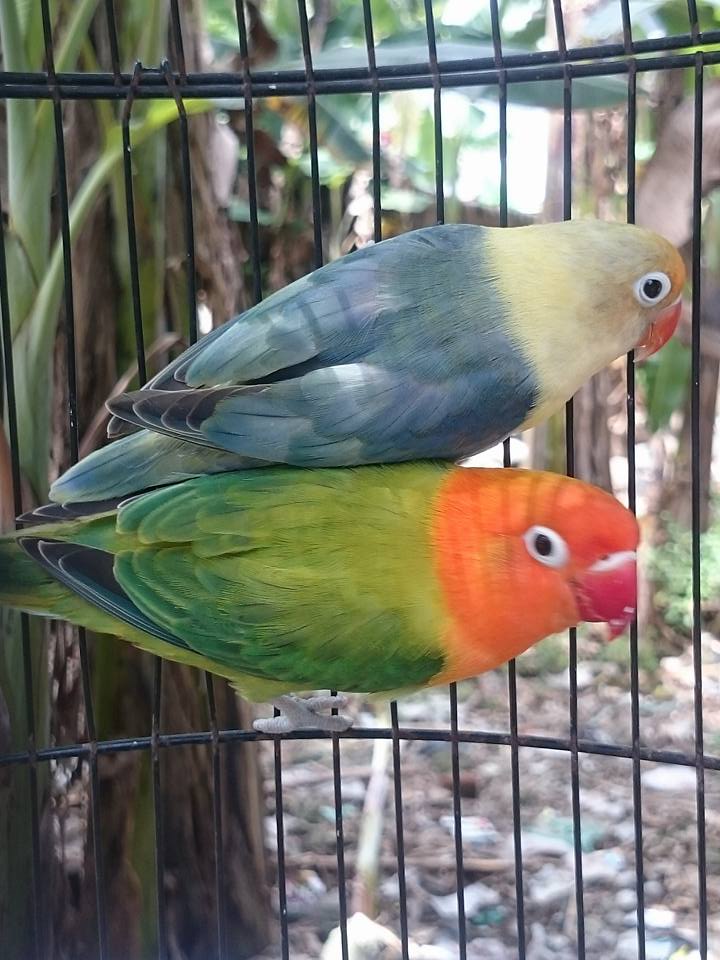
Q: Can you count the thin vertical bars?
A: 12